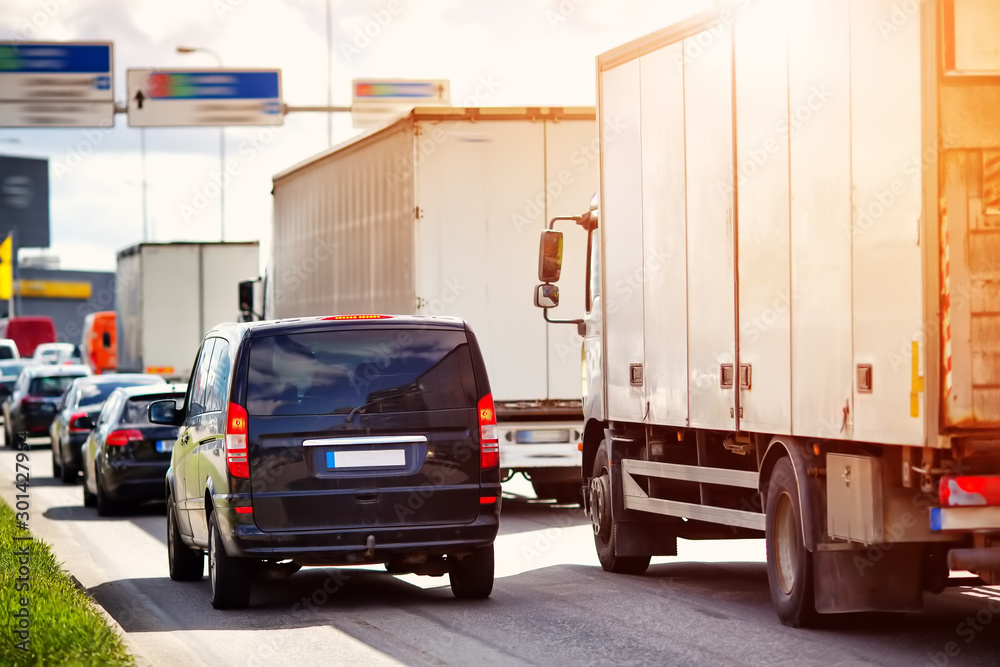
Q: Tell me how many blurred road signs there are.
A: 3